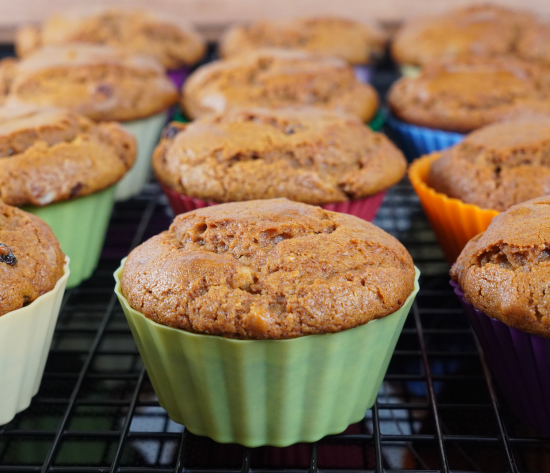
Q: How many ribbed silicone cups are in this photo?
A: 12